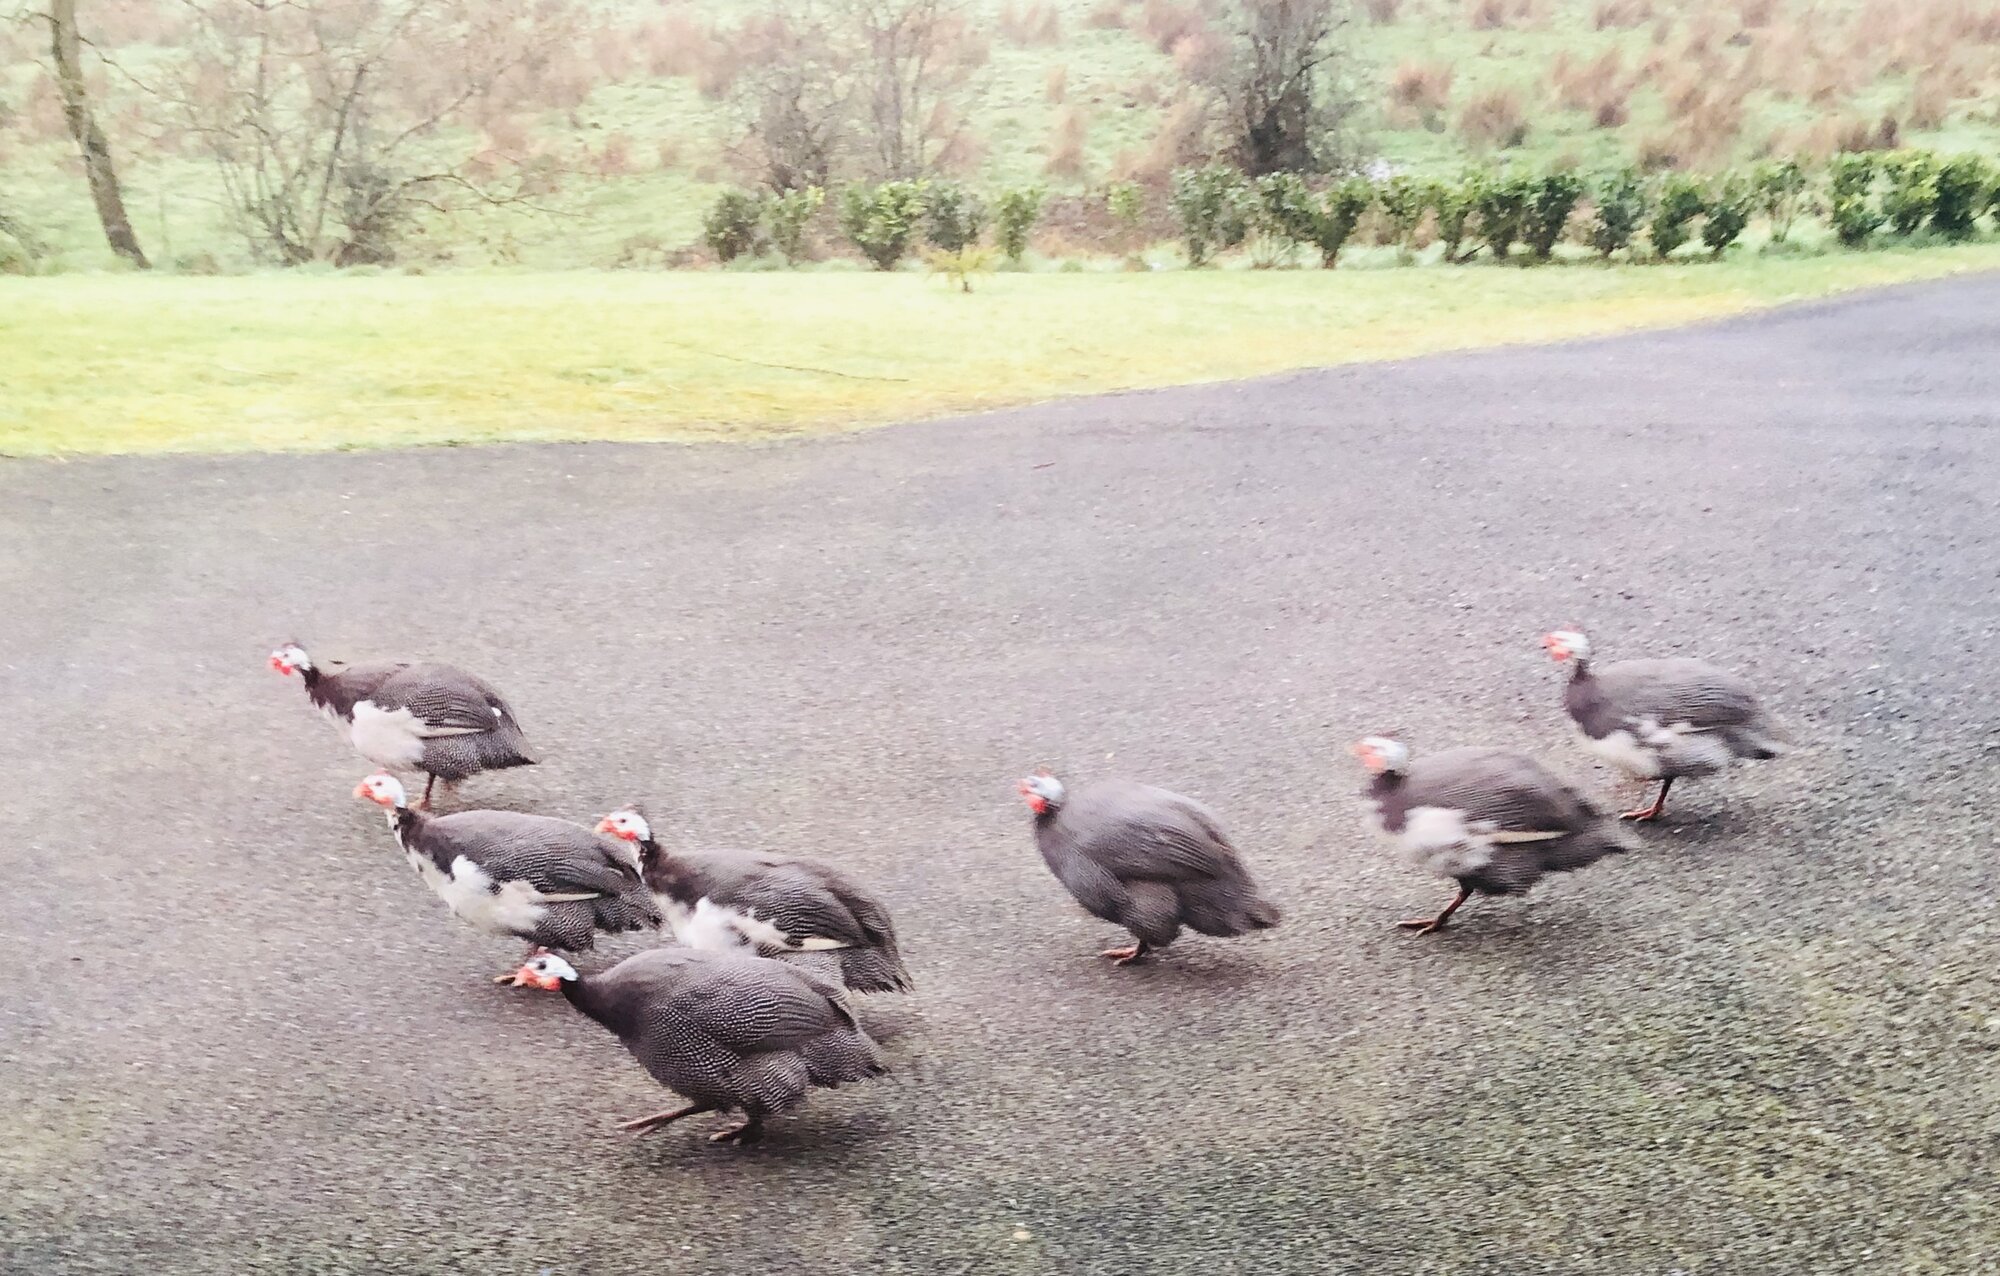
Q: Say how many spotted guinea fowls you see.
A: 7